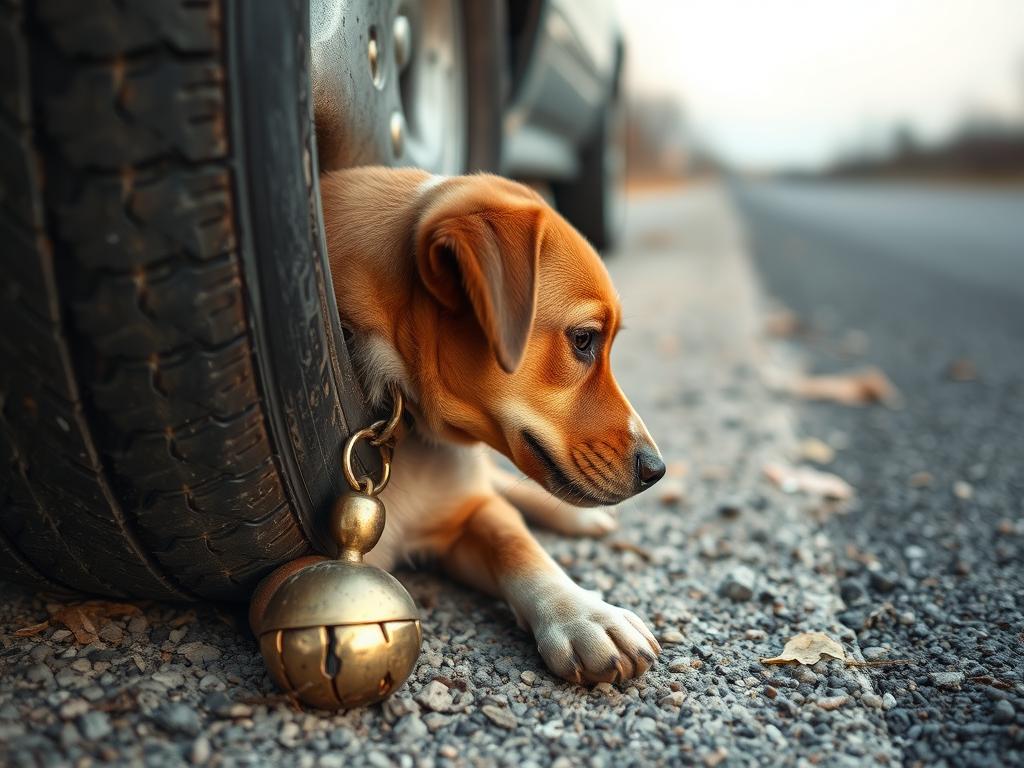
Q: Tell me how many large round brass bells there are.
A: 1